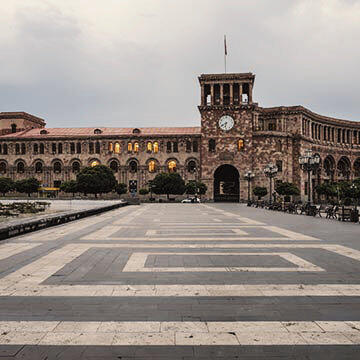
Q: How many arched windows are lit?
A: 10